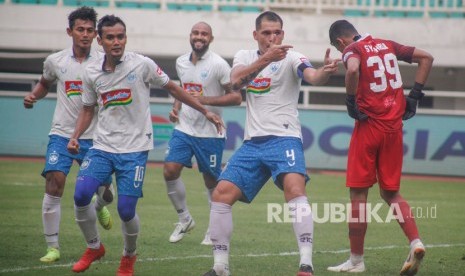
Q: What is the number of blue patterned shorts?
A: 4